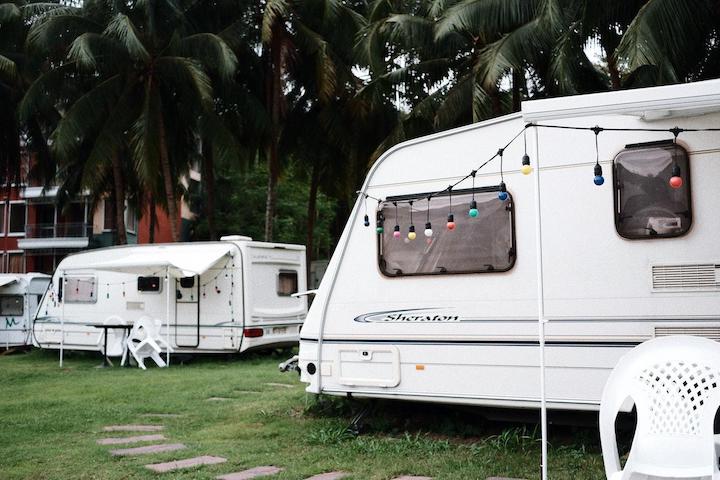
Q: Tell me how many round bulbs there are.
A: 11